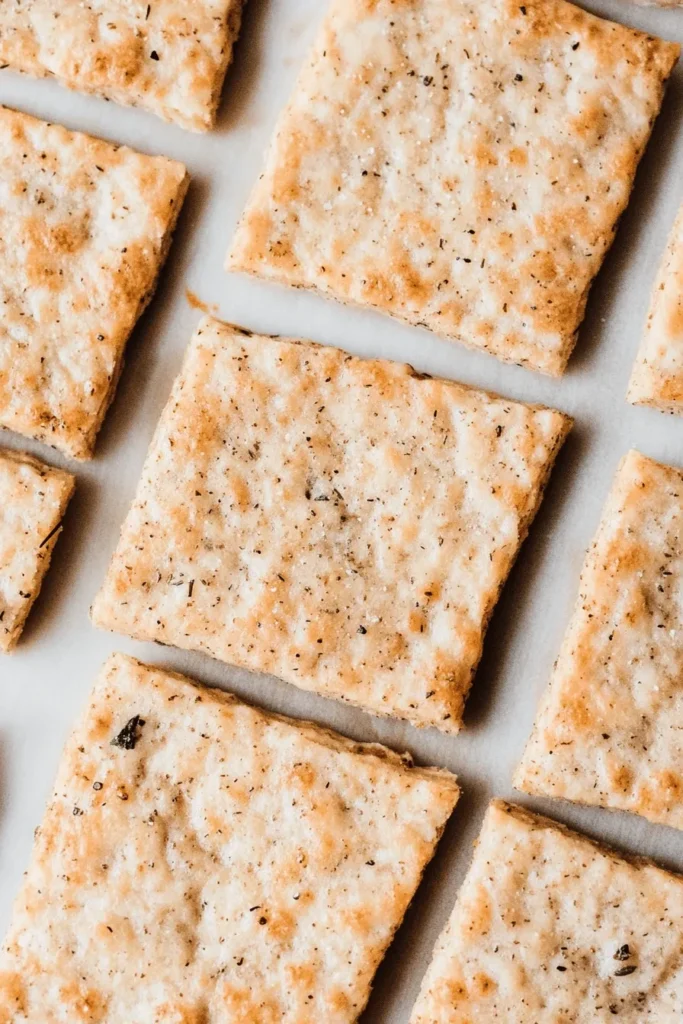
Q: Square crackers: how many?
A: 9